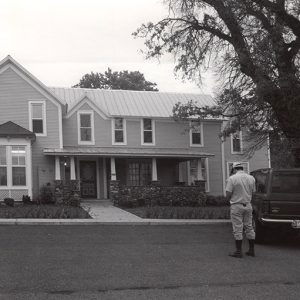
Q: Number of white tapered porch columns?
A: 5